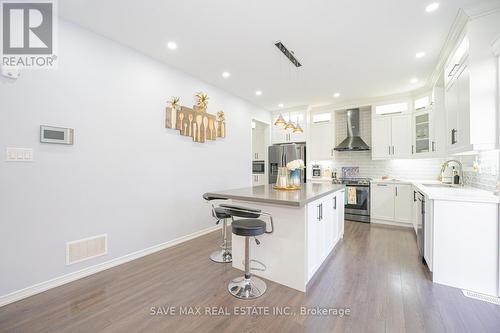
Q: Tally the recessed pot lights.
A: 8